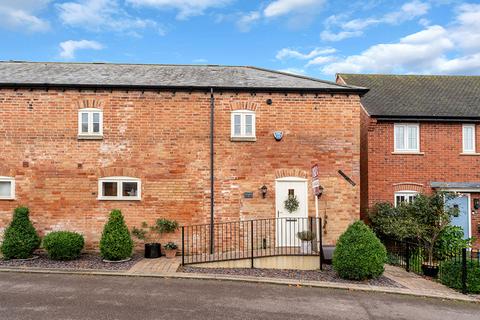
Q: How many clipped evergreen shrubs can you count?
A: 4